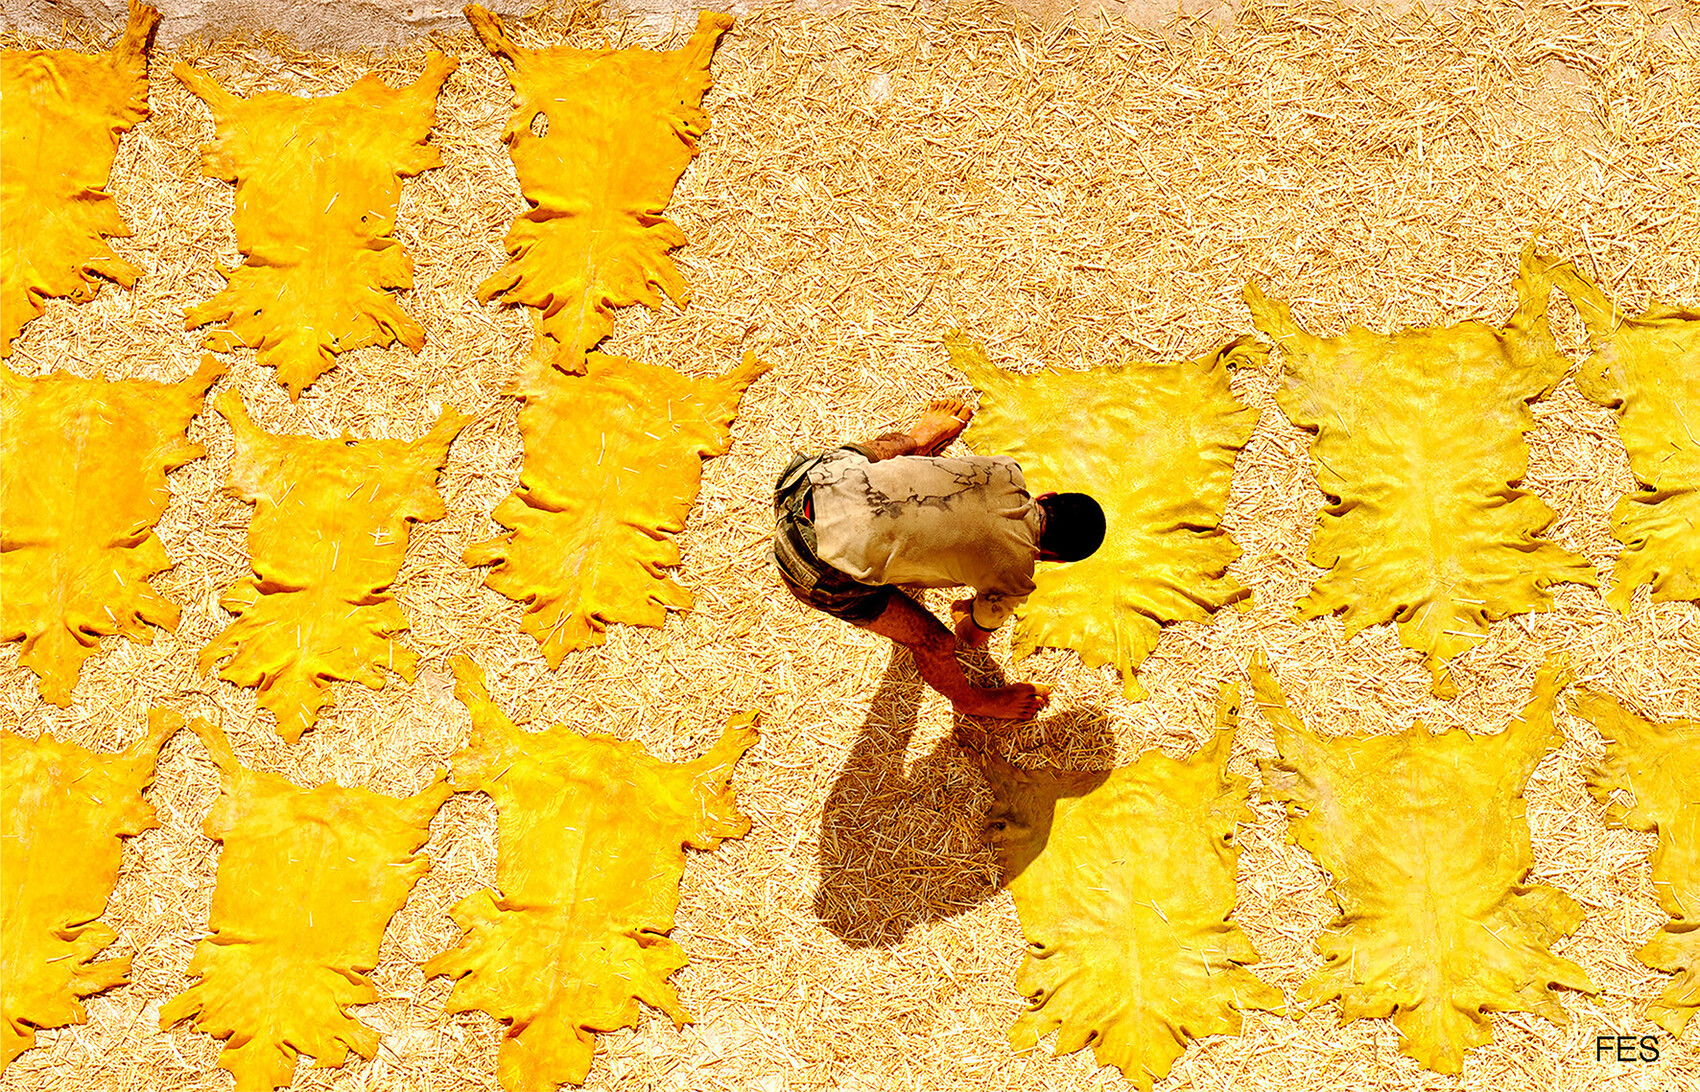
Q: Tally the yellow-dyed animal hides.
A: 15